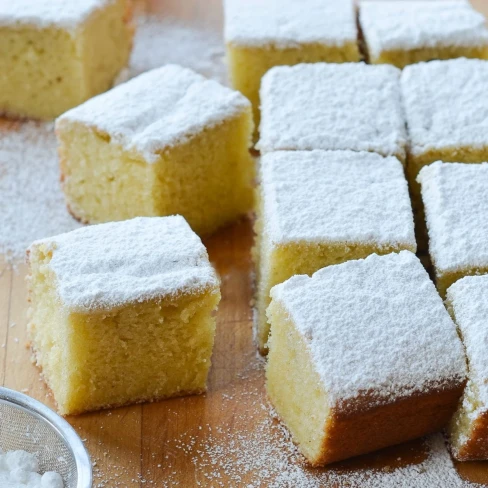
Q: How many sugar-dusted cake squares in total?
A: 11